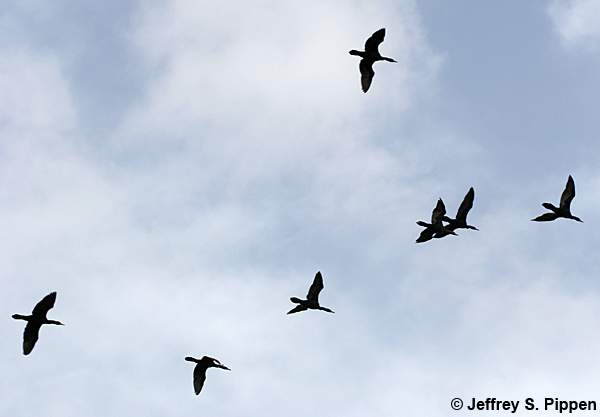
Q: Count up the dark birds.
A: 7